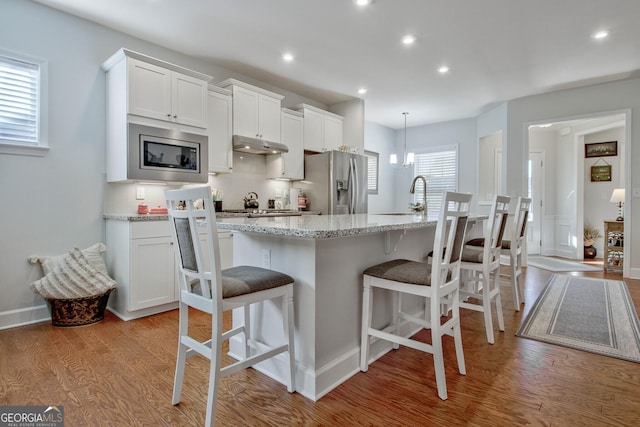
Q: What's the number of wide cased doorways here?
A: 1